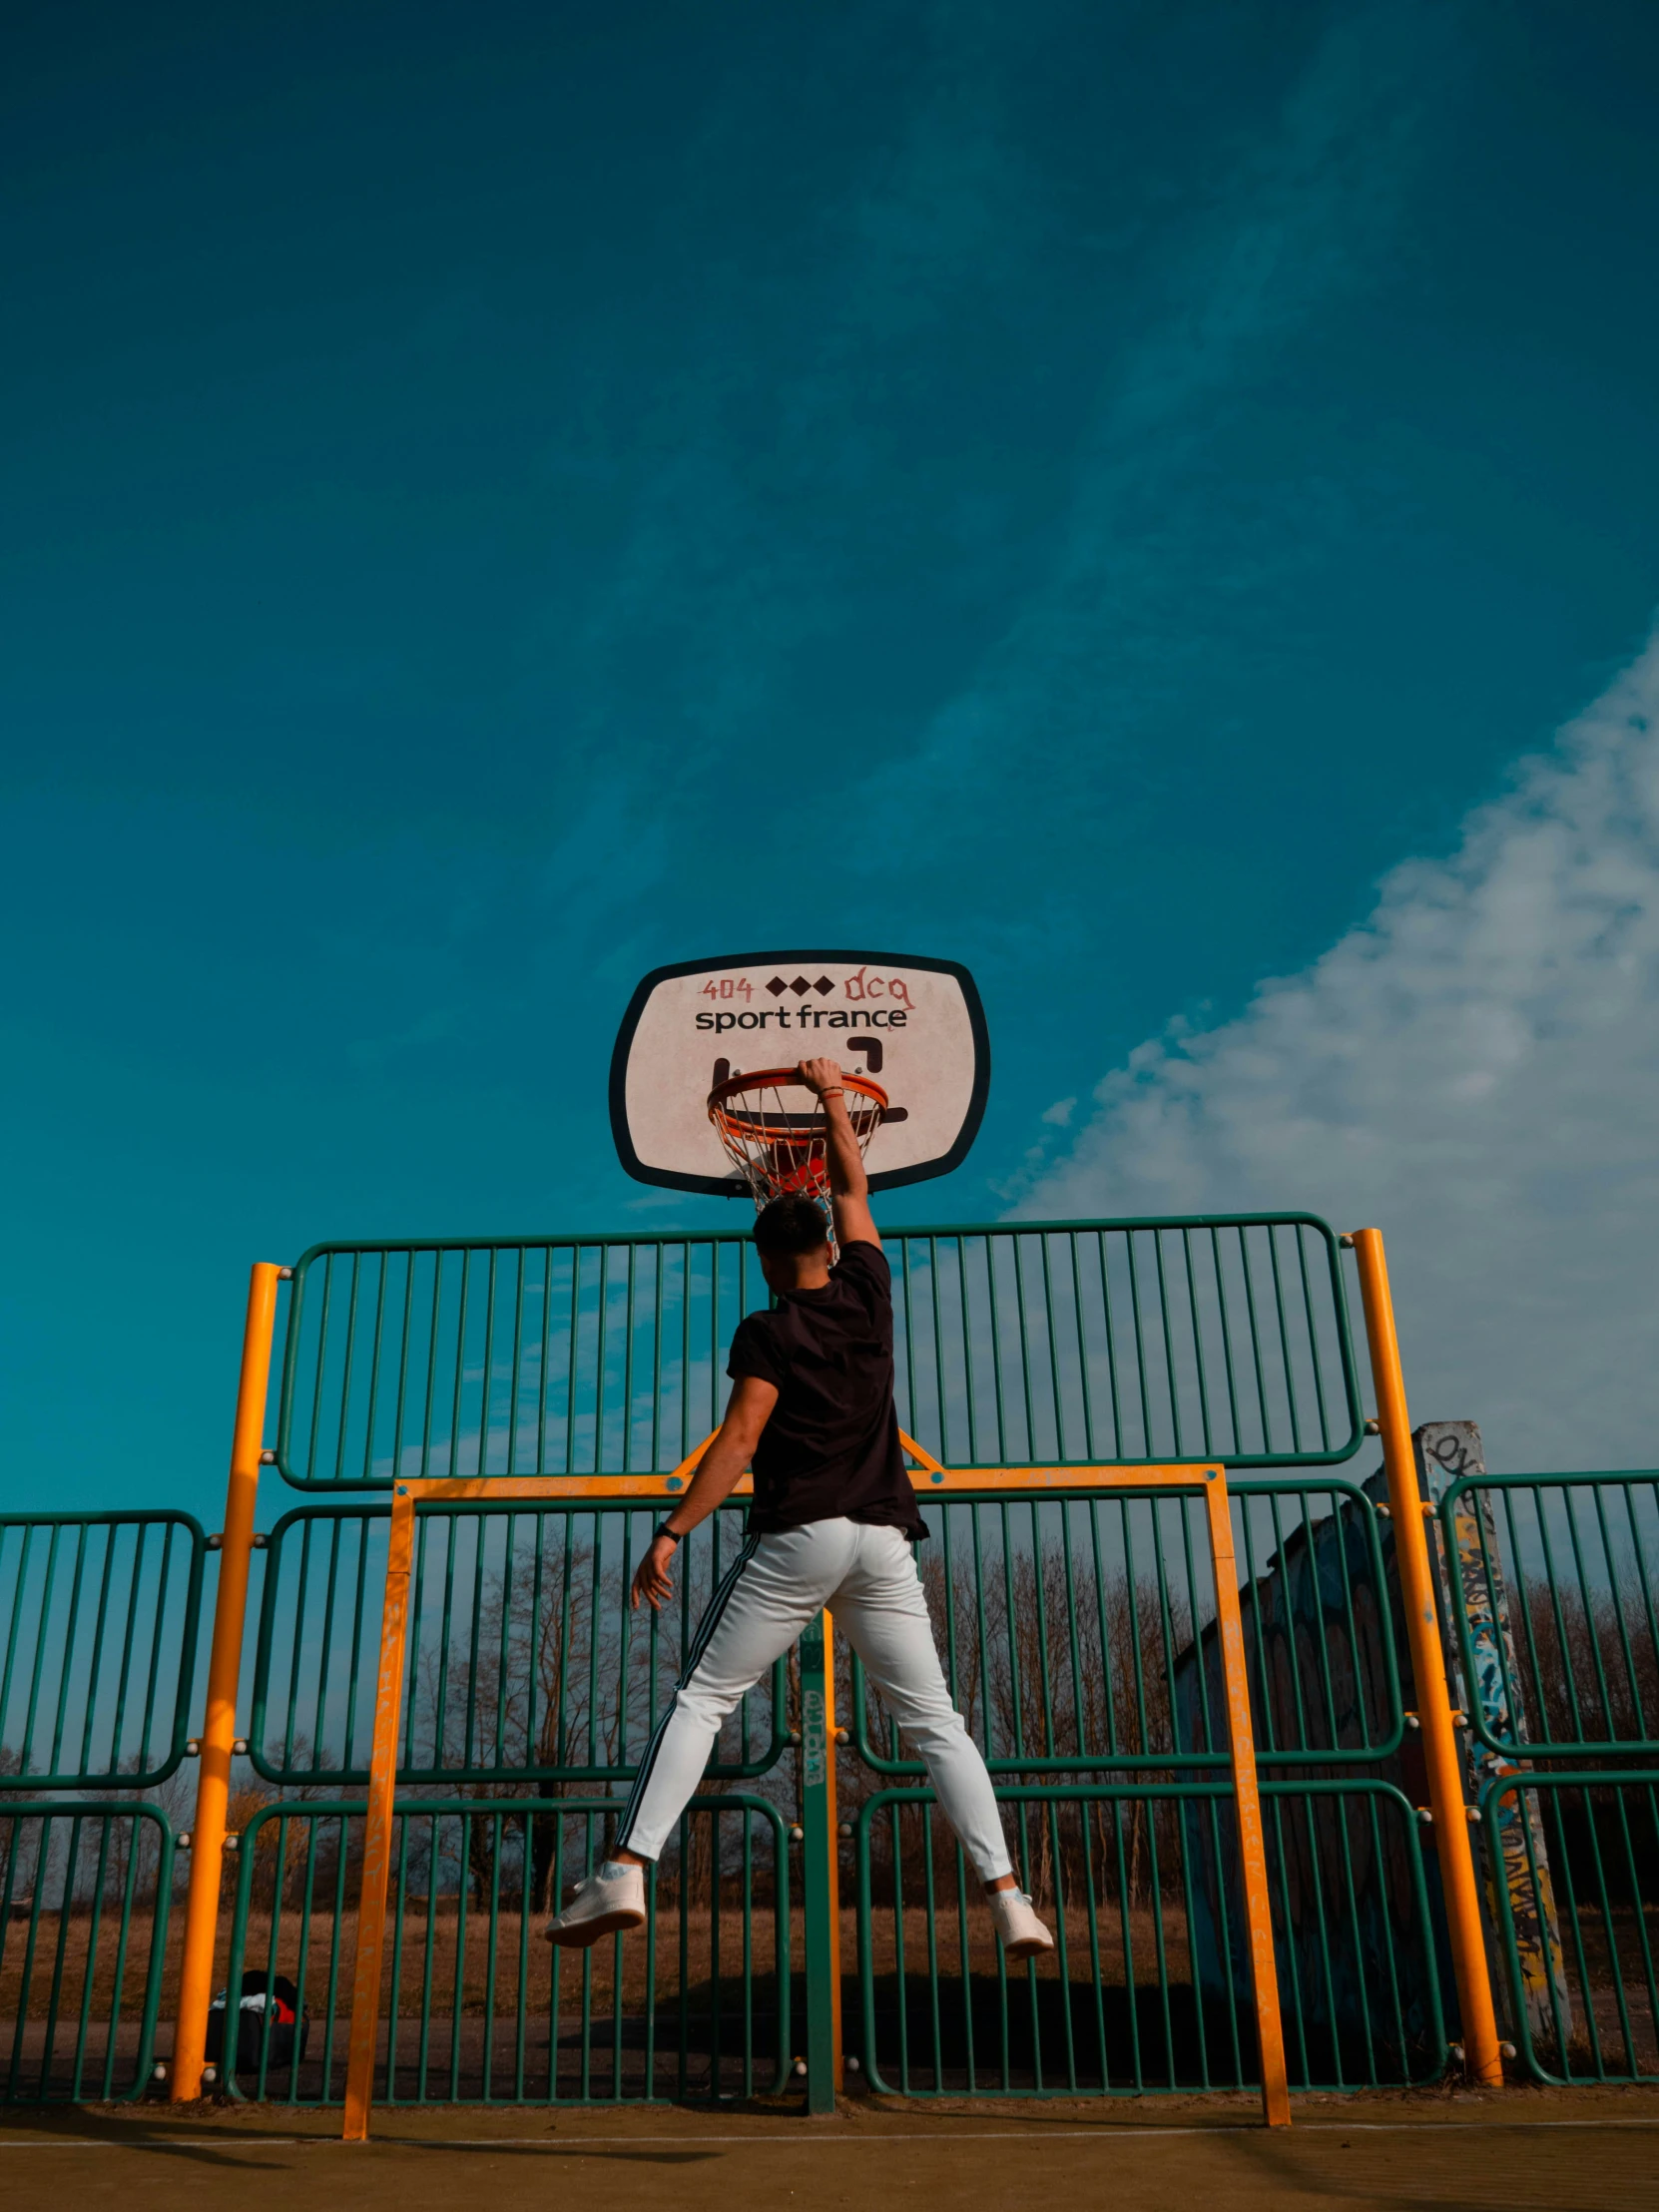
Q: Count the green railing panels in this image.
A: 9